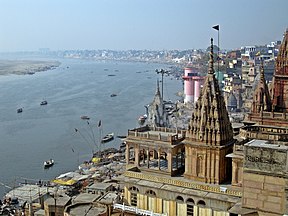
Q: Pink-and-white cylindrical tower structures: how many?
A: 2